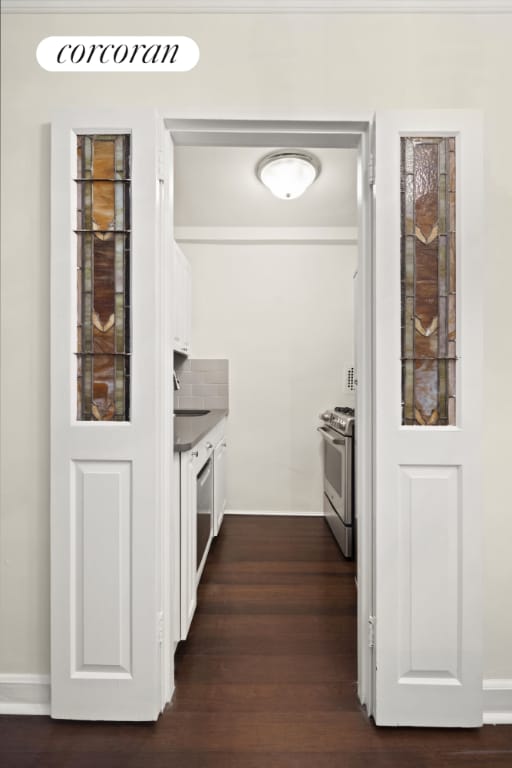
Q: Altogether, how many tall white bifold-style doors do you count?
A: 2